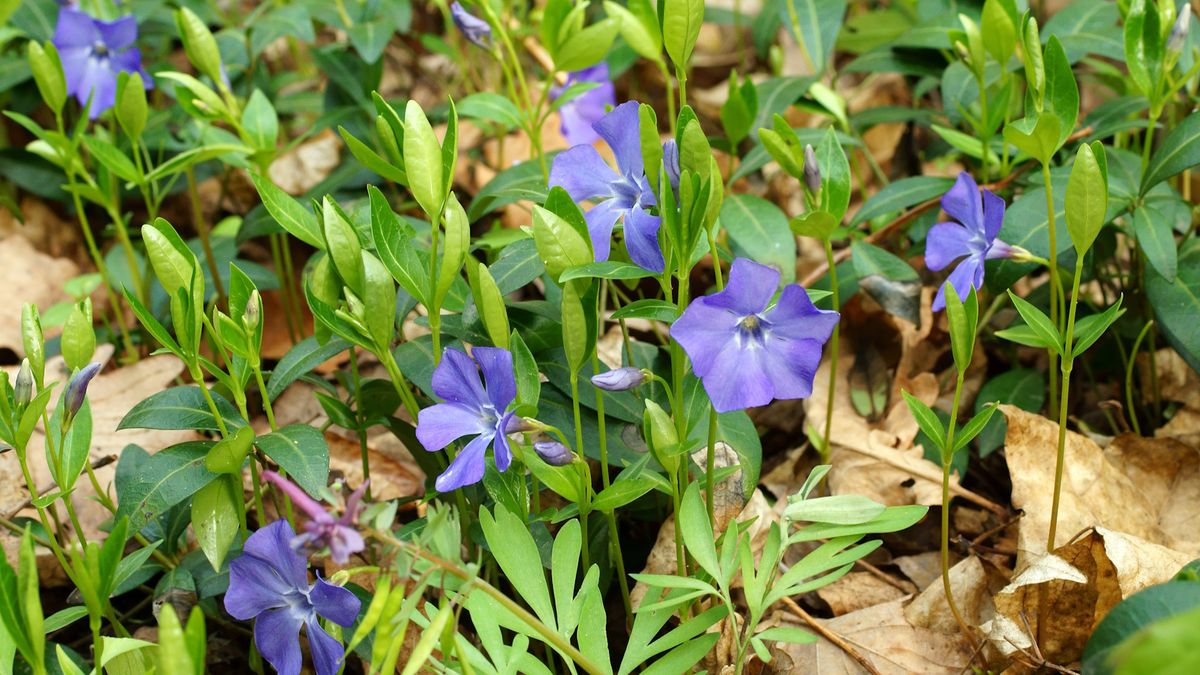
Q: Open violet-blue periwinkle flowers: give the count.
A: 7